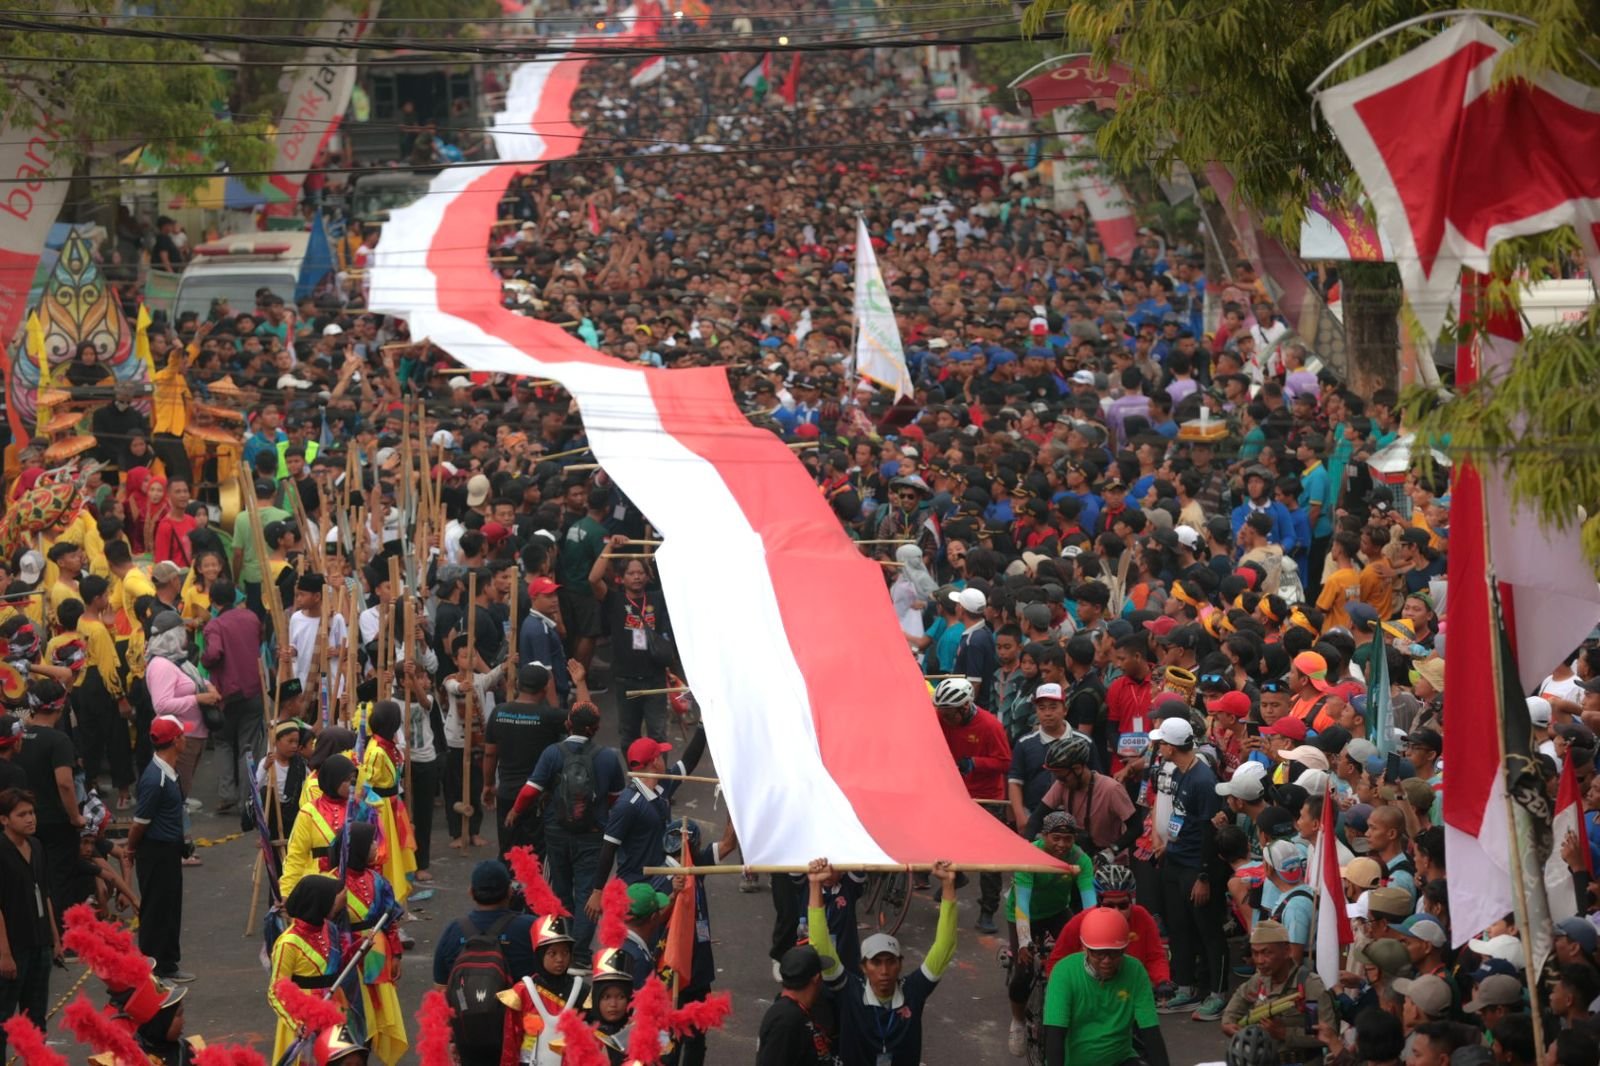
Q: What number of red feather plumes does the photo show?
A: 12